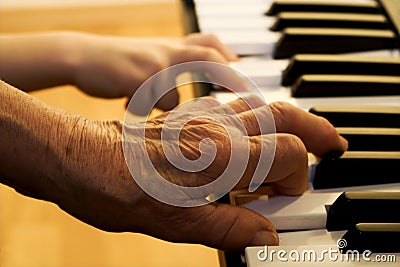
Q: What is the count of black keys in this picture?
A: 10